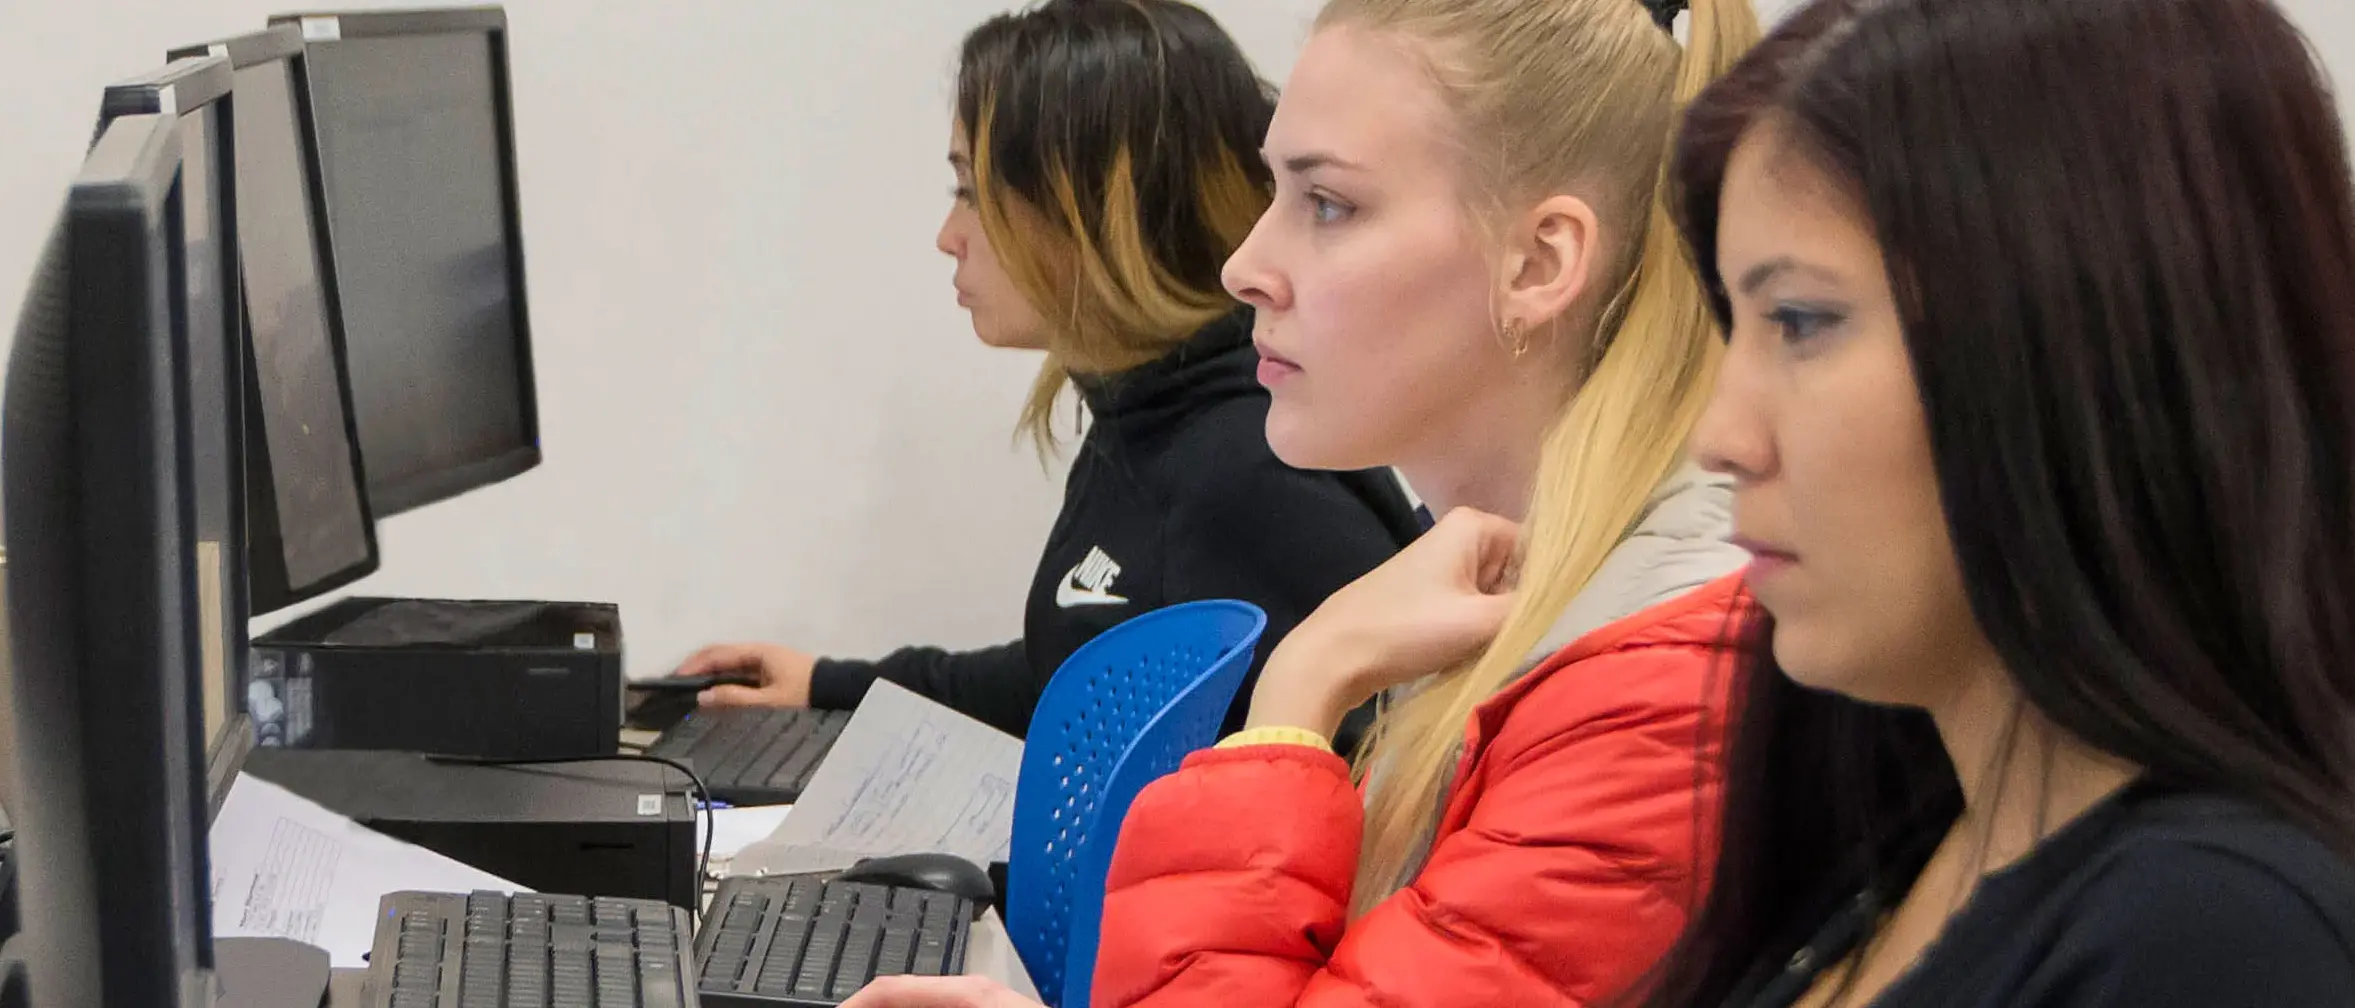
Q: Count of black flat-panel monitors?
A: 4